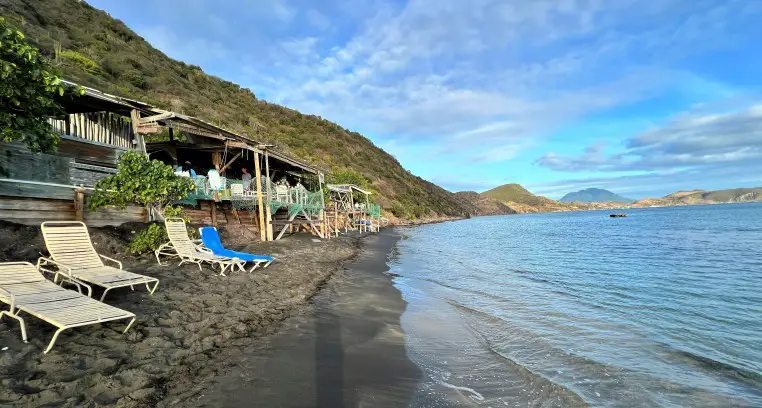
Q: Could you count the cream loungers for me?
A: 3